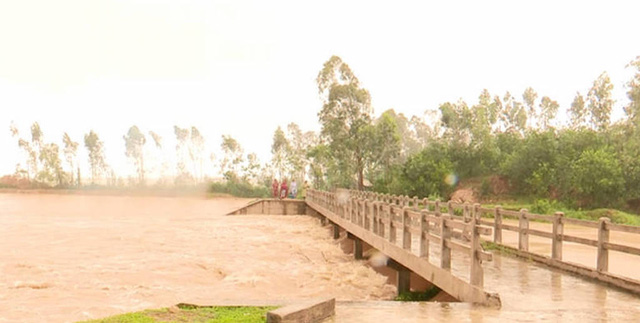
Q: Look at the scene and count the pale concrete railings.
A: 2